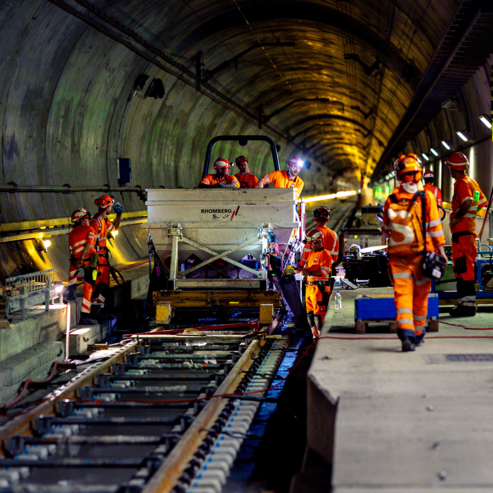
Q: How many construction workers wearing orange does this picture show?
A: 10